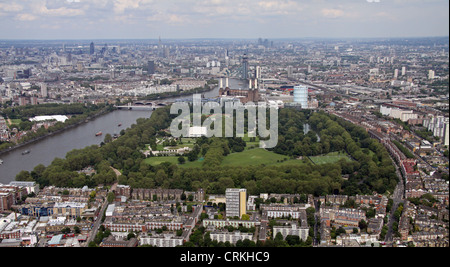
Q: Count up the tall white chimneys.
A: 4